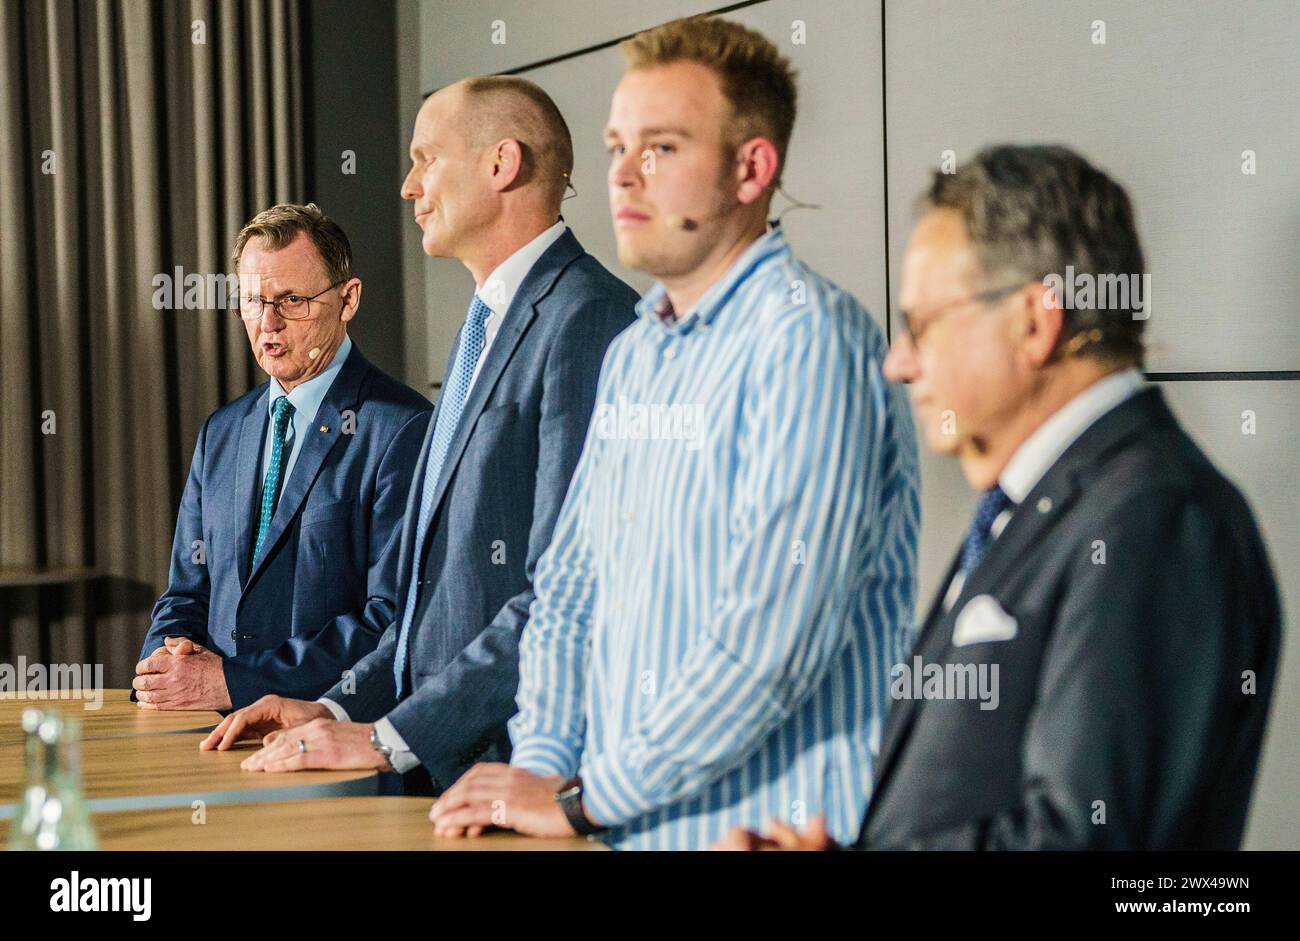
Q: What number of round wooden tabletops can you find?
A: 3